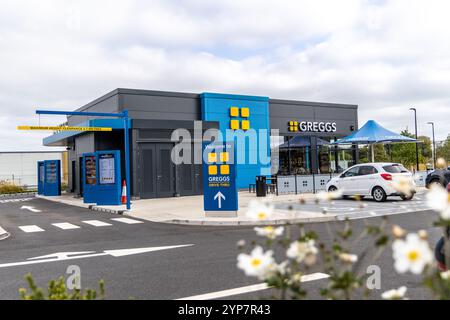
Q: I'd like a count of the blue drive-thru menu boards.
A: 4